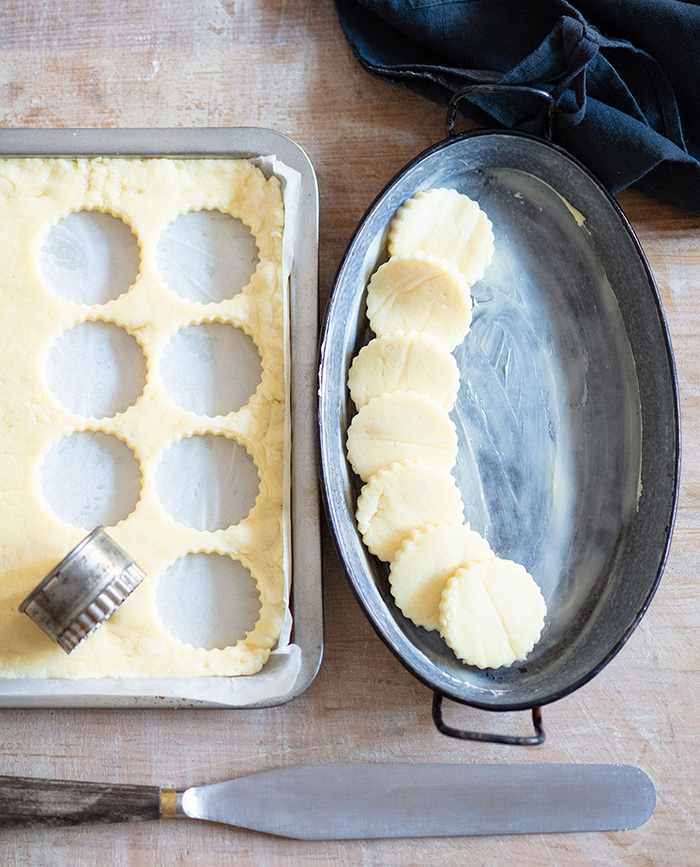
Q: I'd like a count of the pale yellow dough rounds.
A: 7